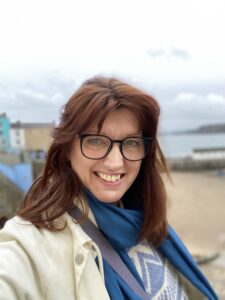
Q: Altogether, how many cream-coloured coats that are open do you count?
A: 1